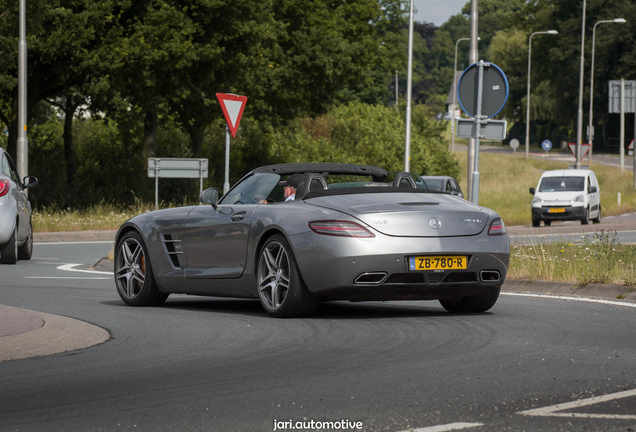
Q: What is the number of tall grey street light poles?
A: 7